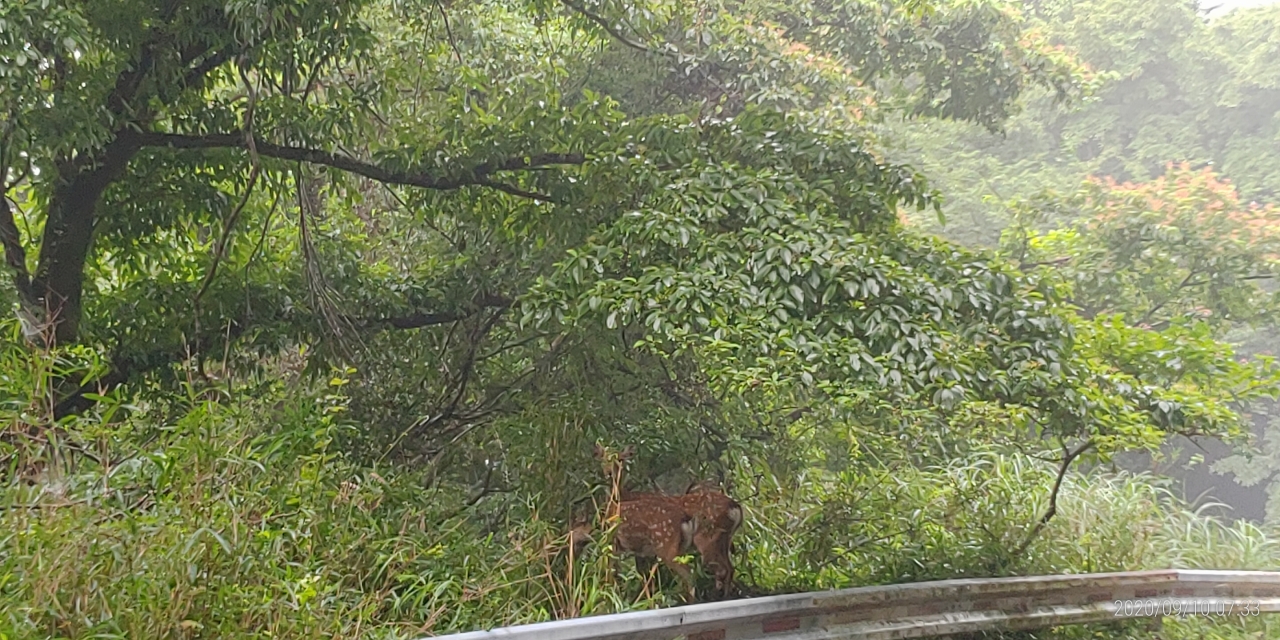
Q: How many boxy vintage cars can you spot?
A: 0